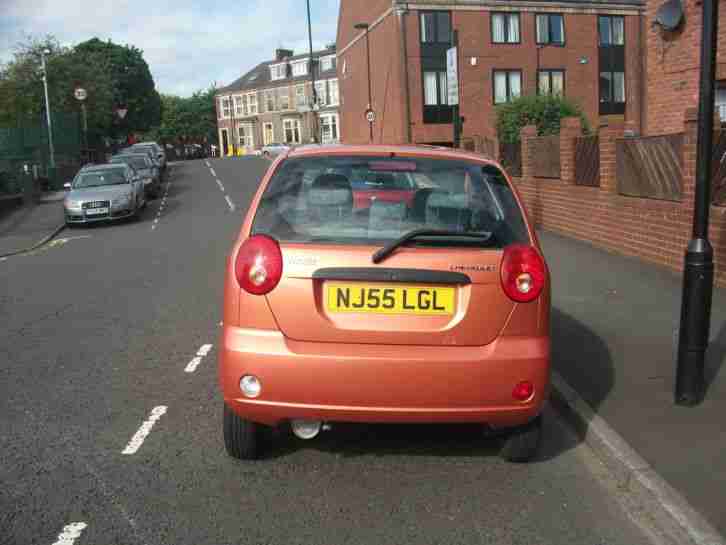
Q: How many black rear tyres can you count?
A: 2